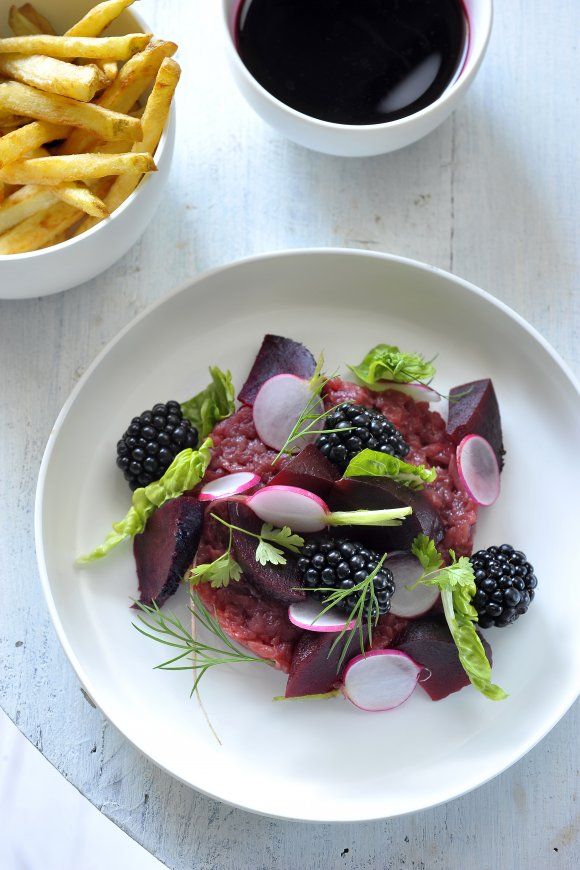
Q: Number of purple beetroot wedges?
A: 8